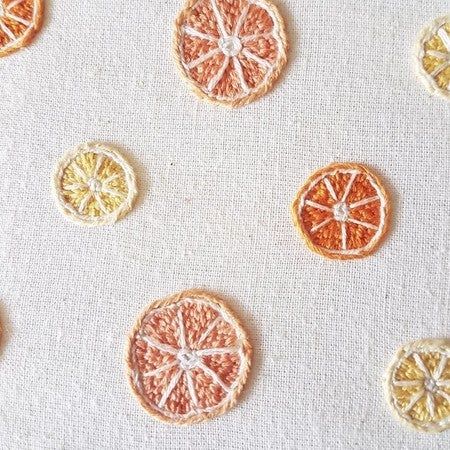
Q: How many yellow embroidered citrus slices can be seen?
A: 3